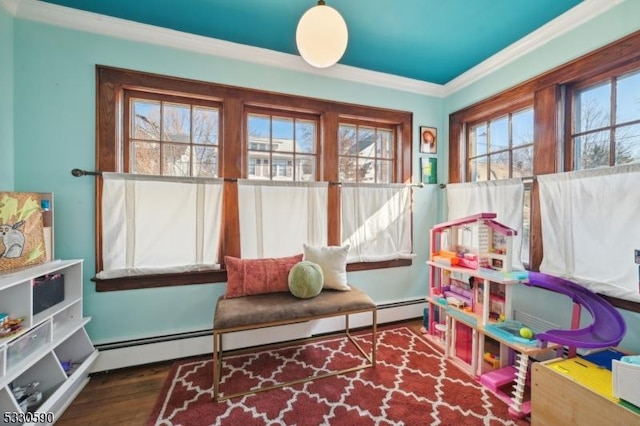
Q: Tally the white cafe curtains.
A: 5